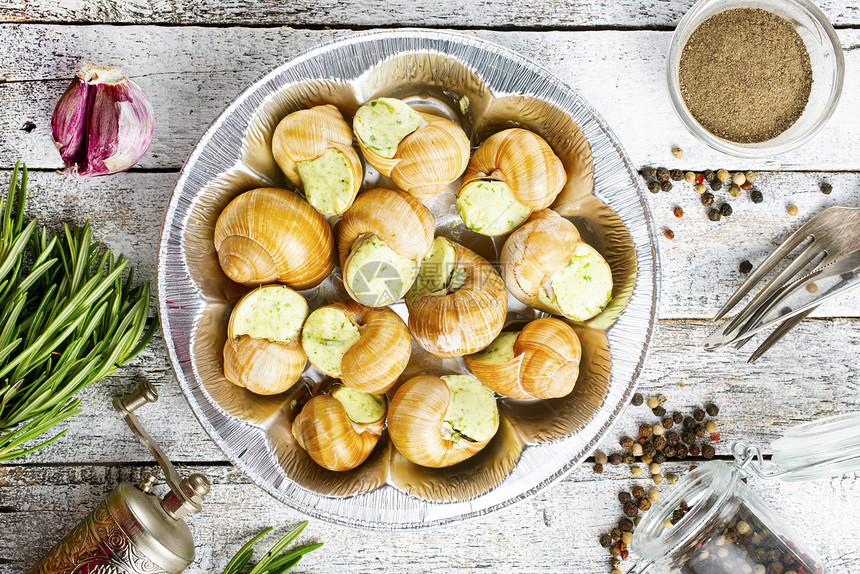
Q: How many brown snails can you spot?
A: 12